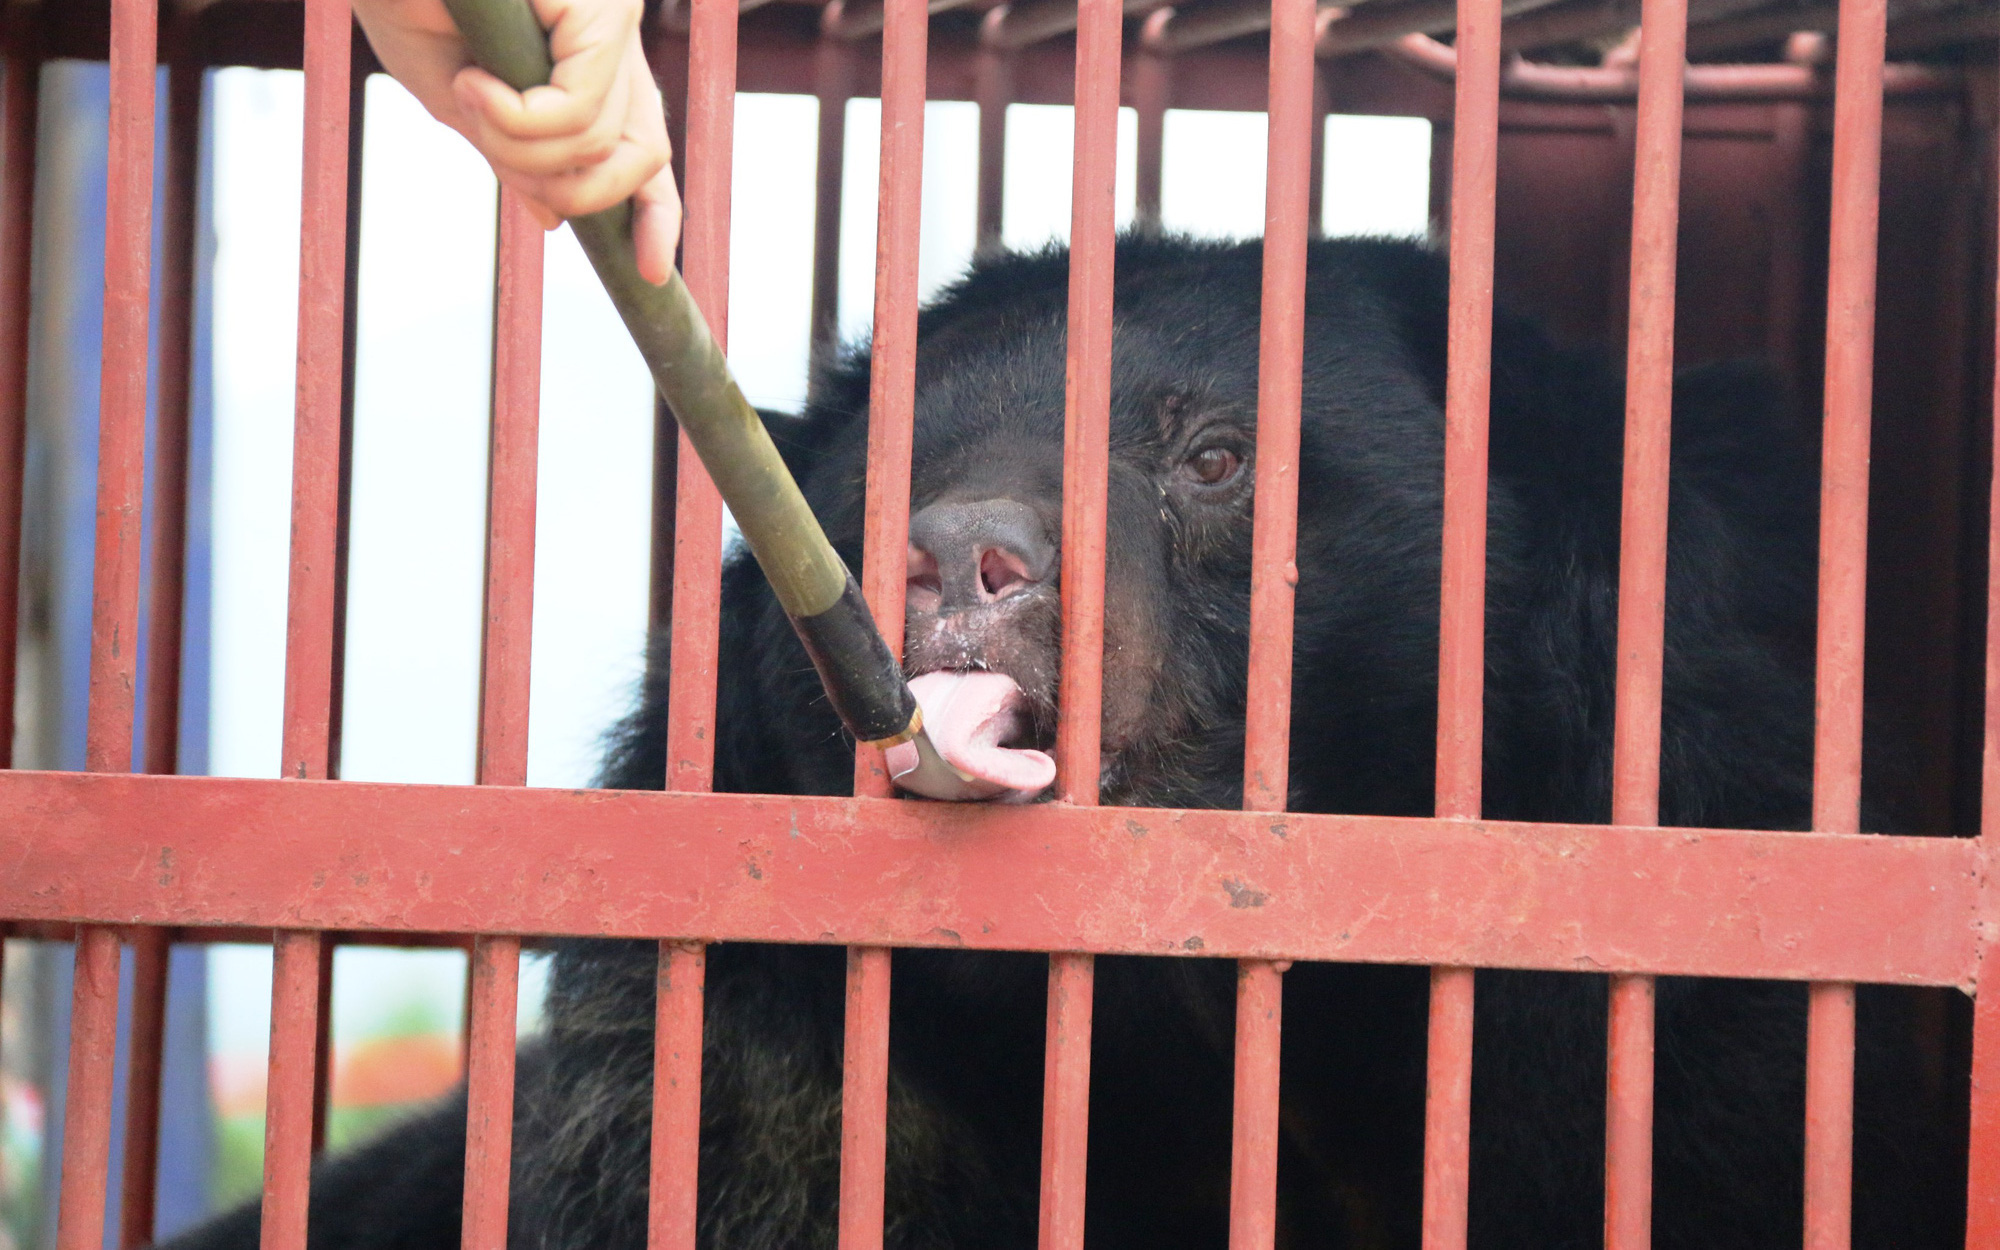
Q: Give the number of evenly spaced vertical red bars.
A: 10